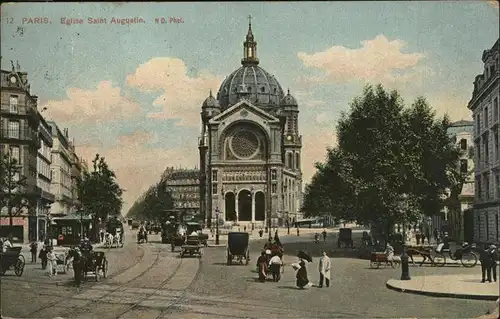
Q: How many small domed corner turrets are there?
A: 2